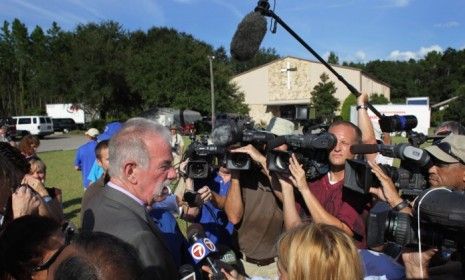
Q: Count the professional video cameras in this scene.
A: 5